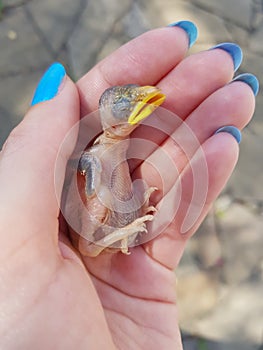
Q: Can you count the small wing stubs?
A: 1